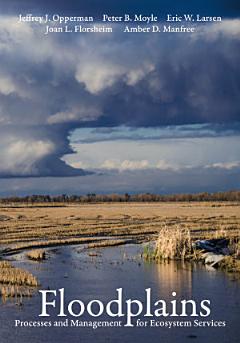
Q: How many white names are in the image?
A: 5